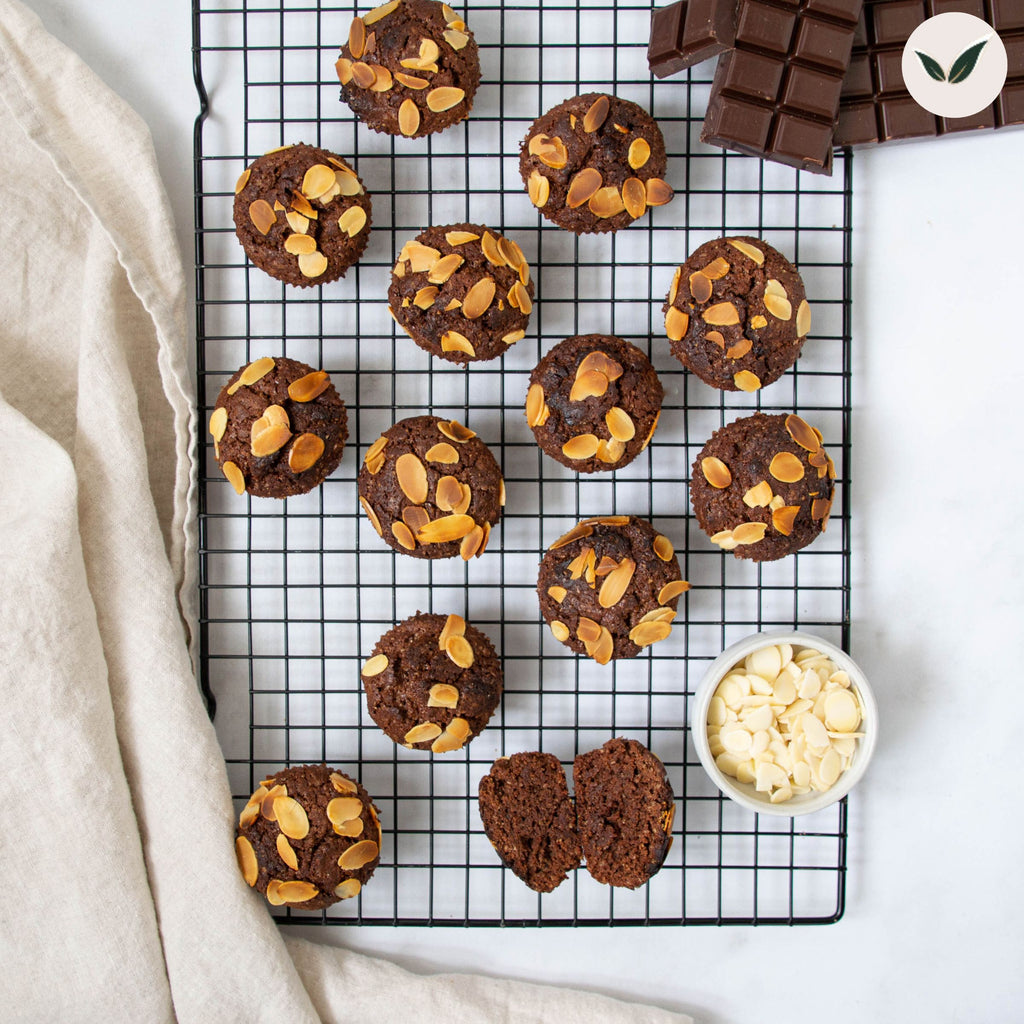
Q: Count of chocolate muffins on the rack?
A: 13